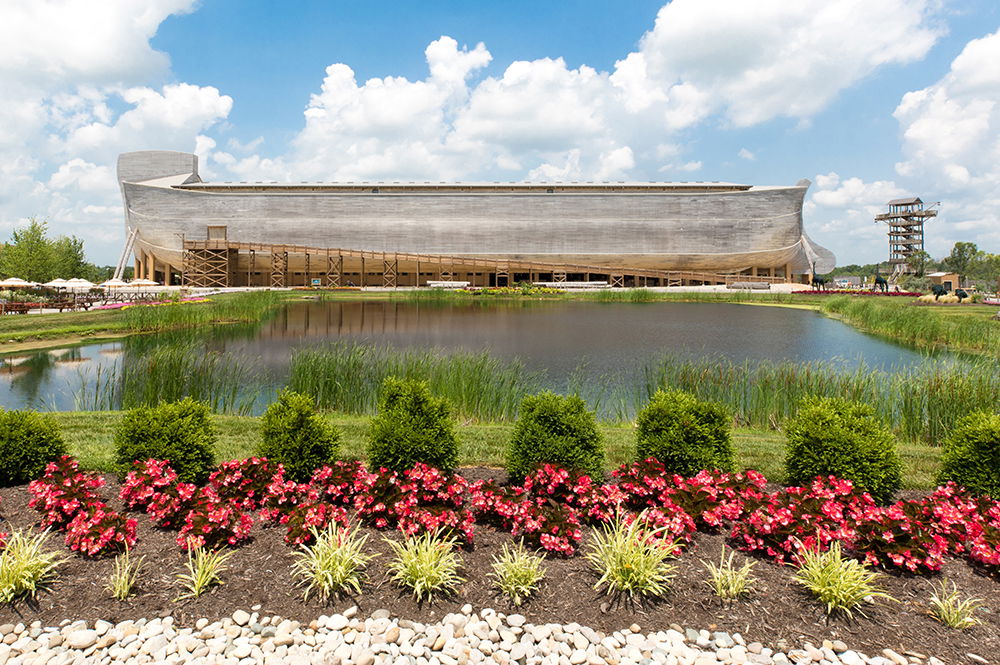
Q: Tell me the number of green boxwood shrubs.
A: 8